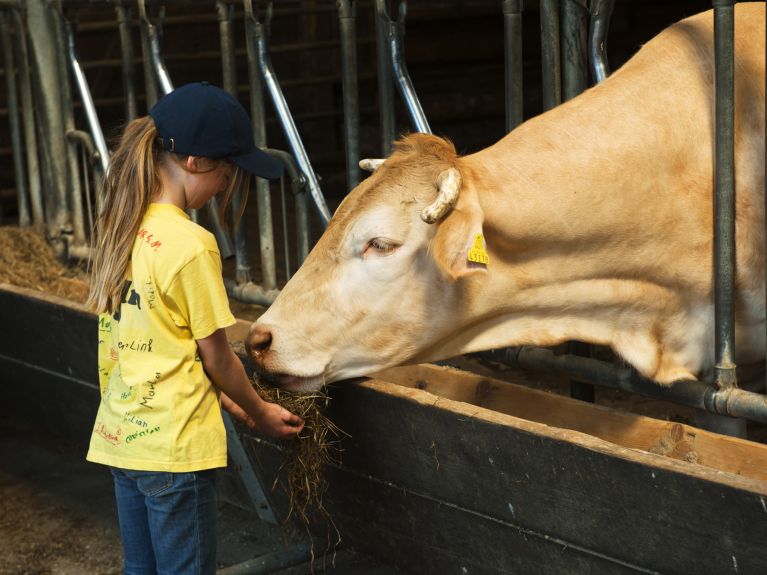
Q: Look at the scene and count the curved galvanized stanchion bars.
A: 5